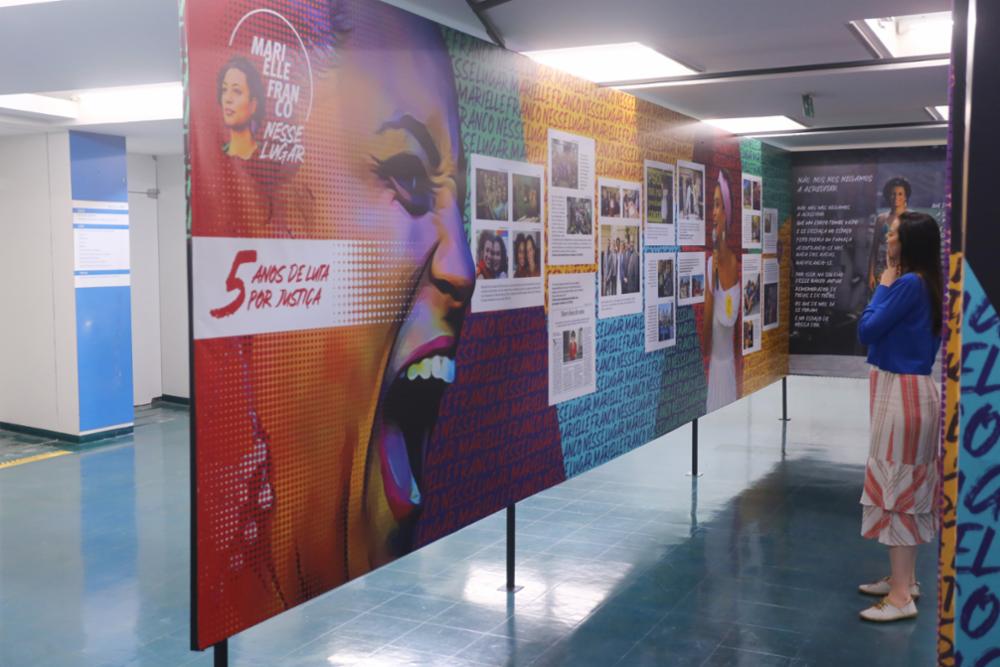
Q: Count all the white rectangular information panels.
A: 12